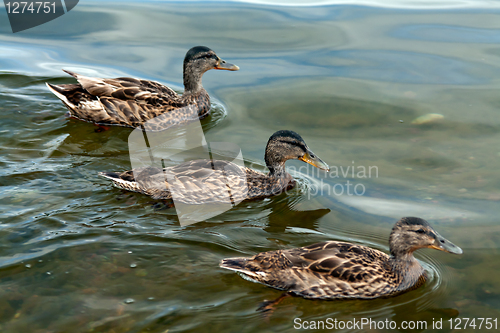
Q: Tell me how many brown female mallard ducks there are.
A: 3